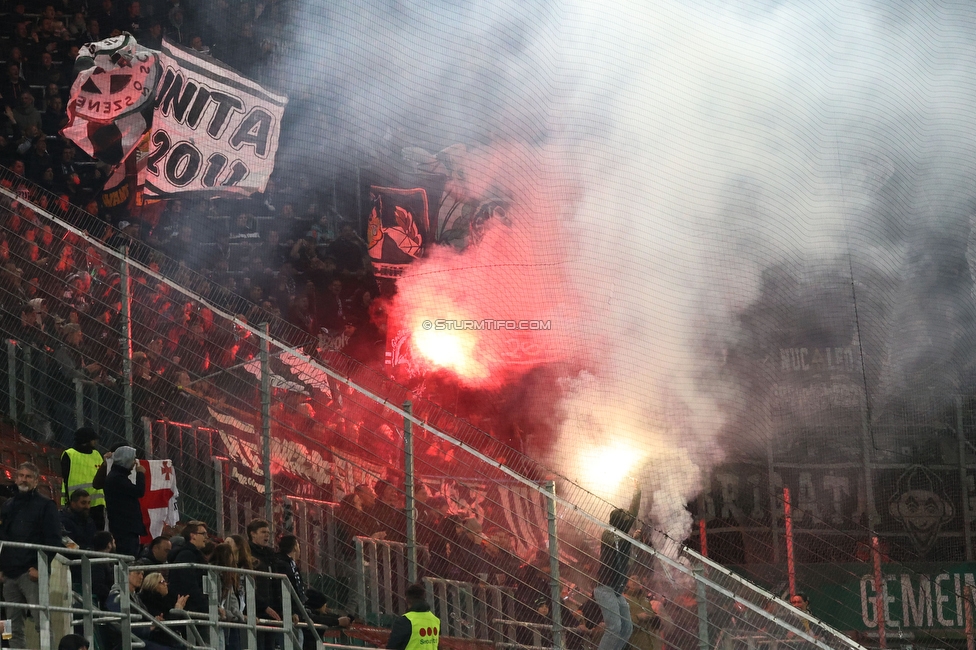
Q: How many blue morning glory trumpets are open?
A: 0